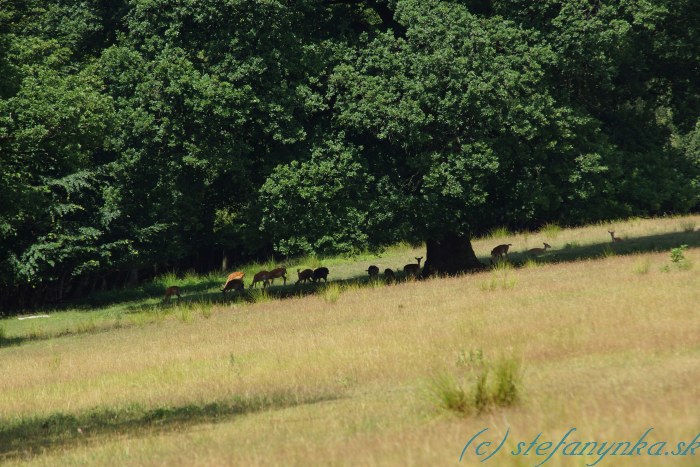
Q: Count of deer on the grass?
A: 13